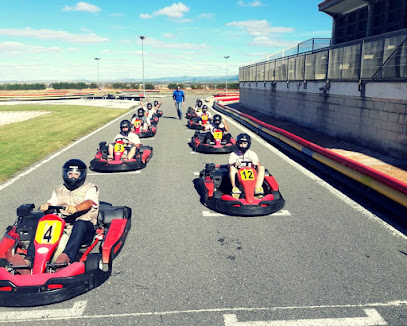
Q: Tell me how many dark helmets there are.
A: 9